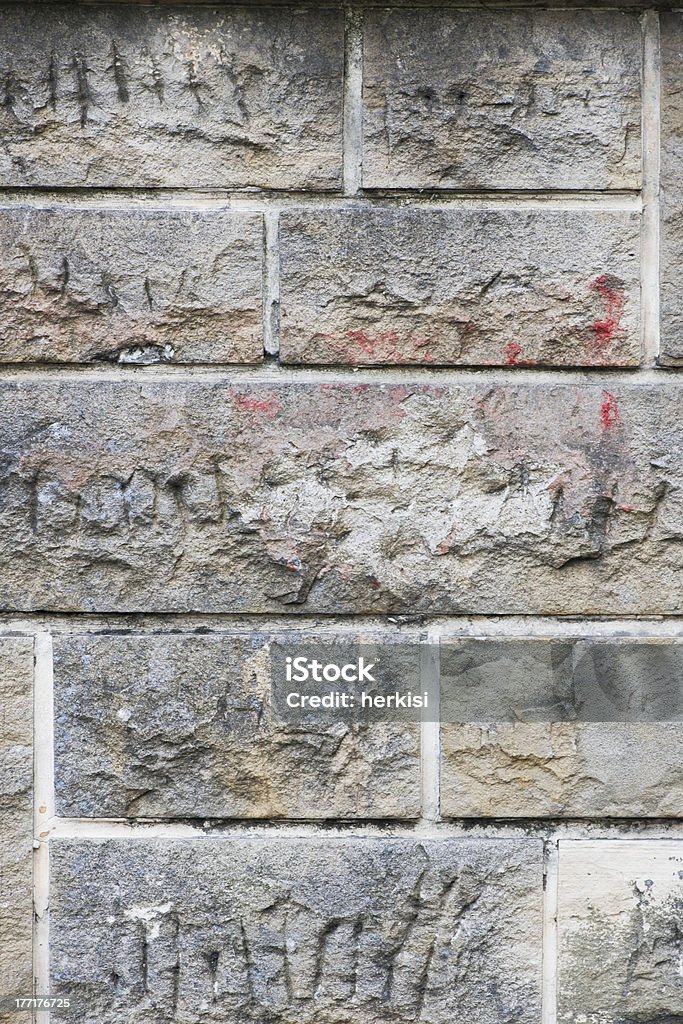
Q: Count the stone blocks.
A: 11